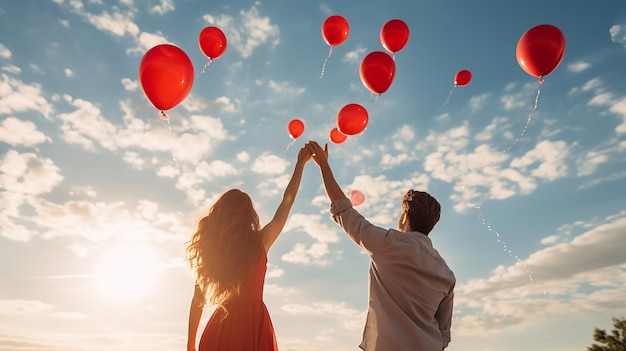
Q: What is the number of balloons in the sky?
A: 11